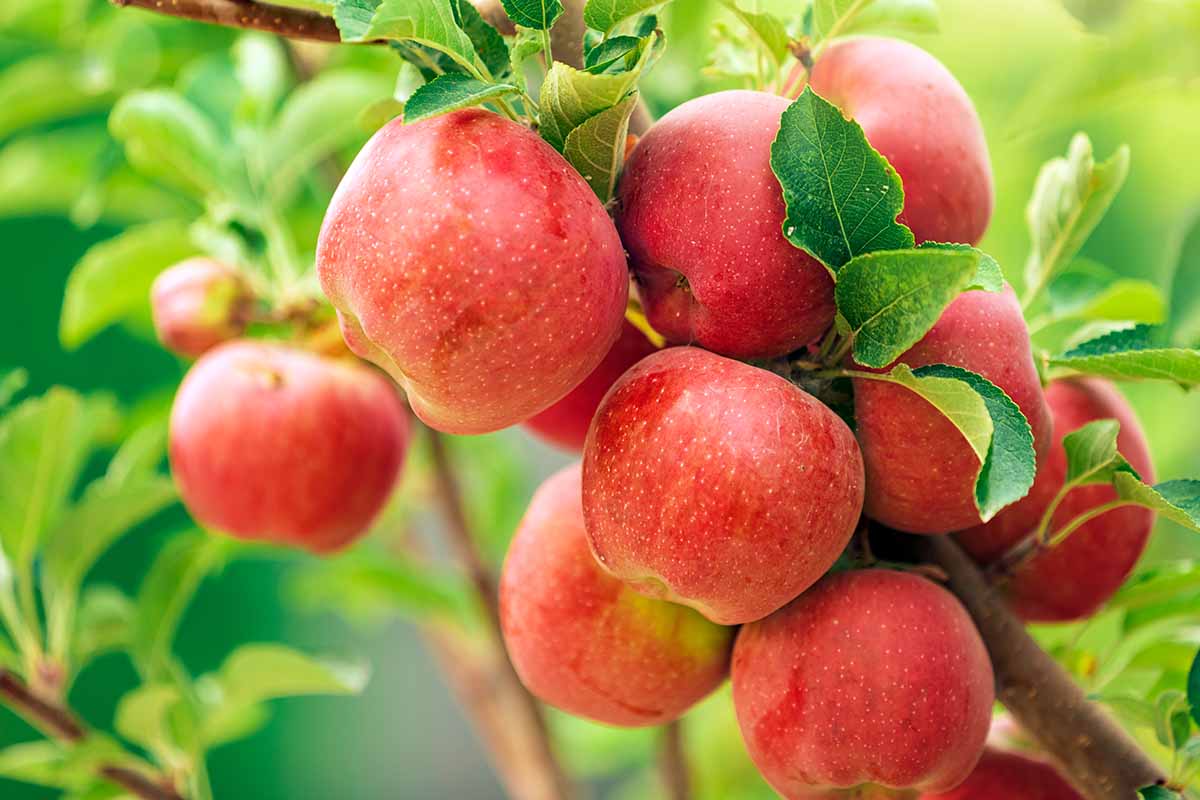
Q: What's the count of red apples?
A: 12